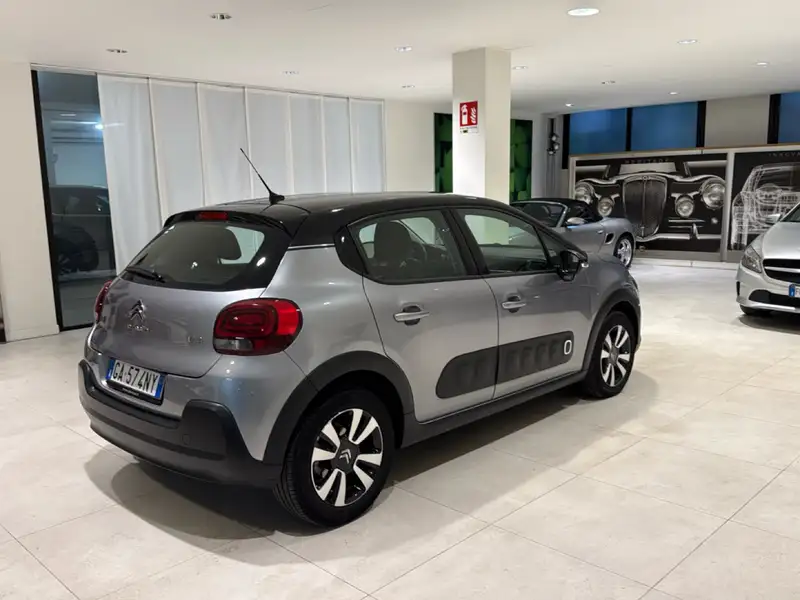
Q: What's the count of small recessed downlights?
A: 12